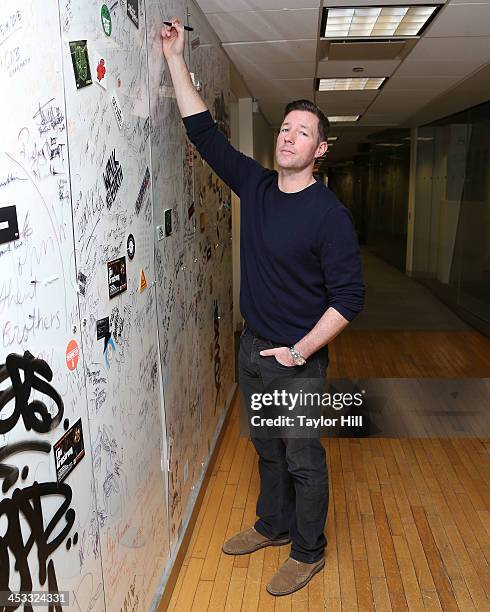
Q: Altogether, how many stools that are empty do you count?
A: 0